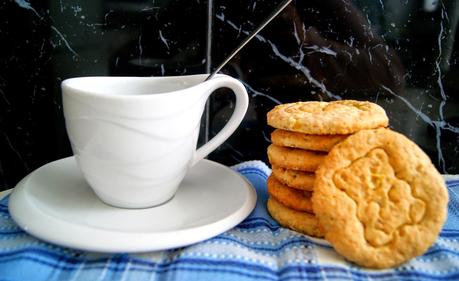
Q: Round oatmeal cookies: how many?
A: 7